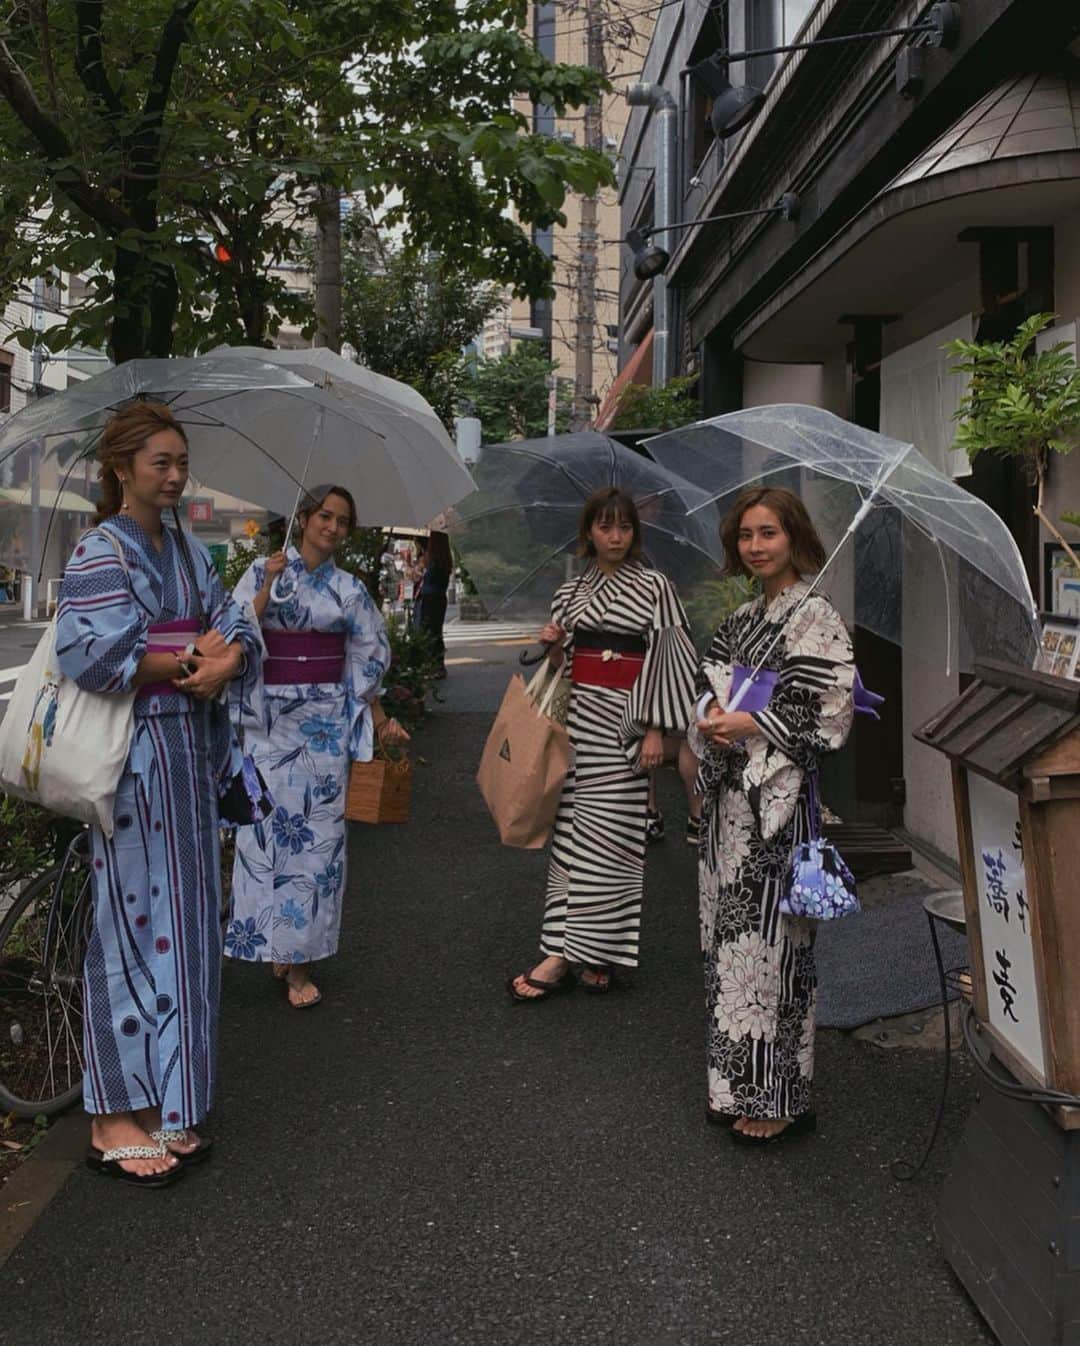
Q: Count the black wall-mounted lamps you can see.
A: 2